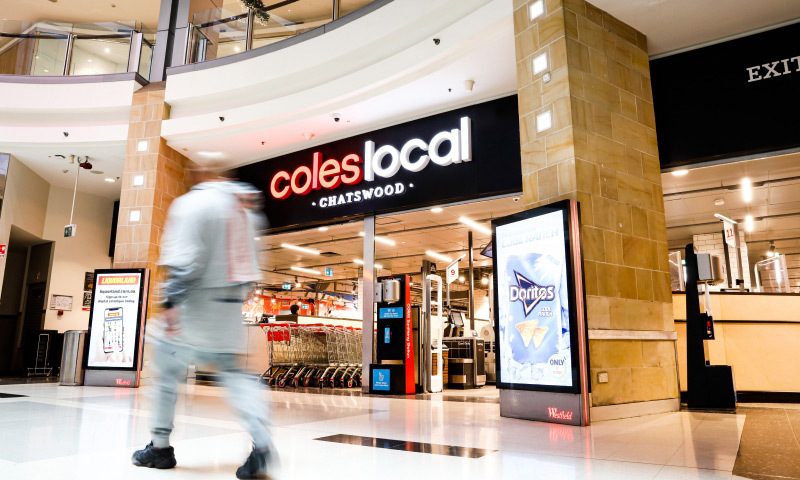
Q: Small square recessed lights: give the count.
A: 6